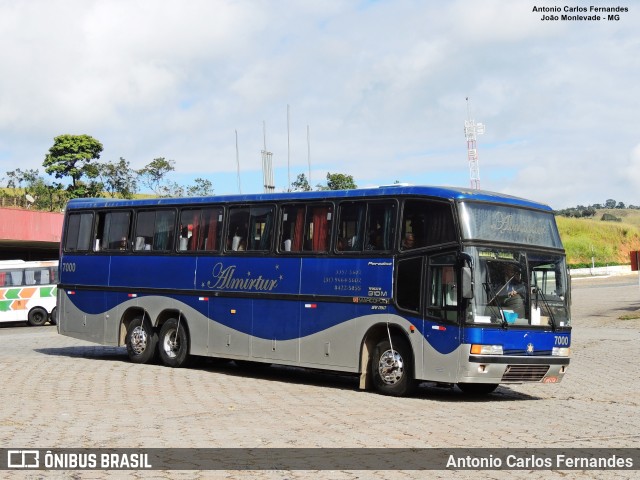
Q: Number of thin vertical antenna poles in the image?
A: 4